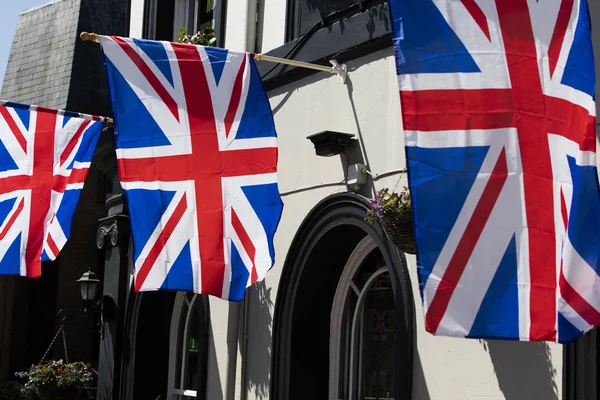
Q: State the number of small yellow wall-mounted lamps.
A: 0